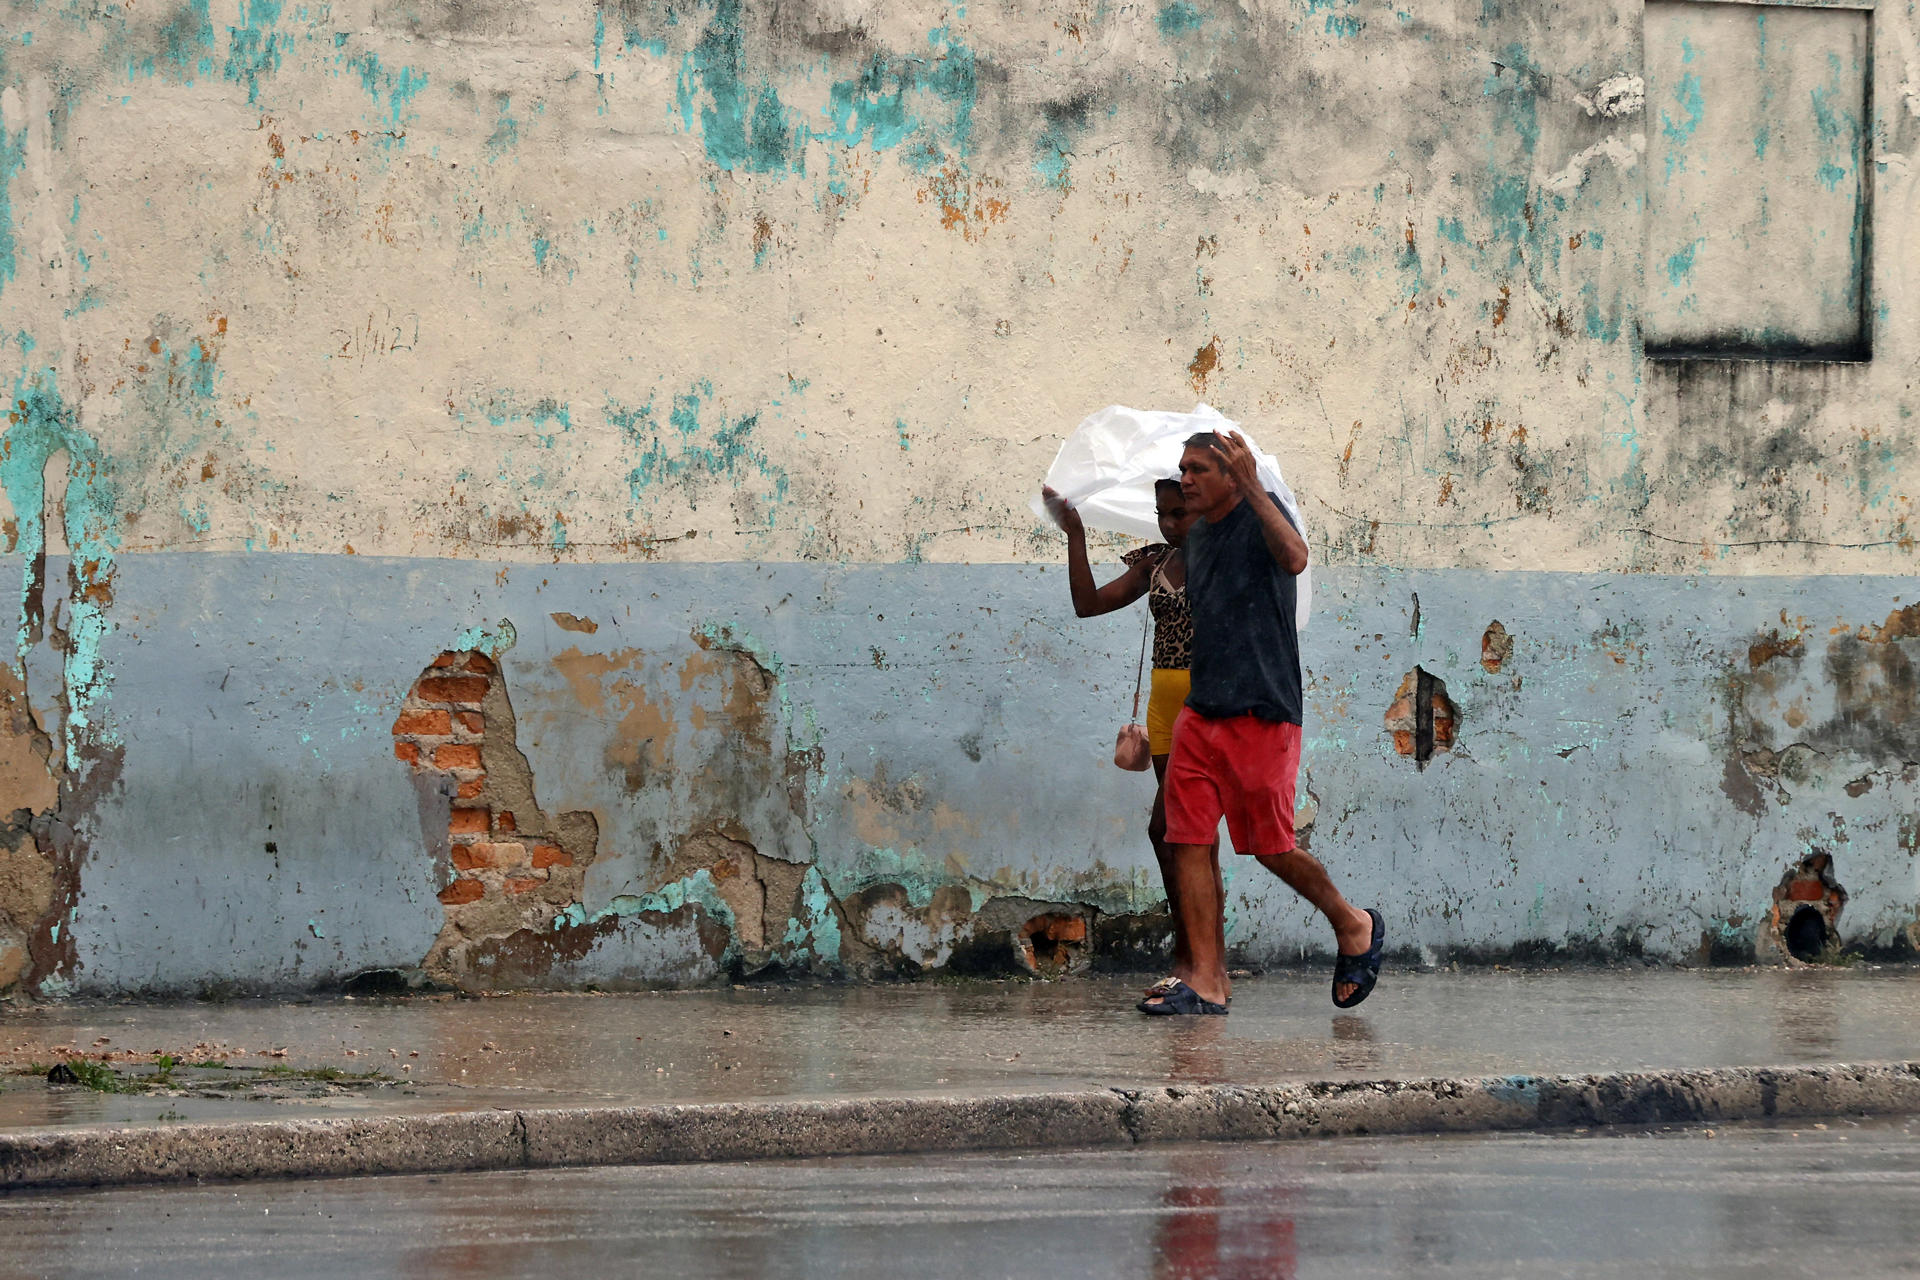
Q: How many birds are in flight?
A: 0